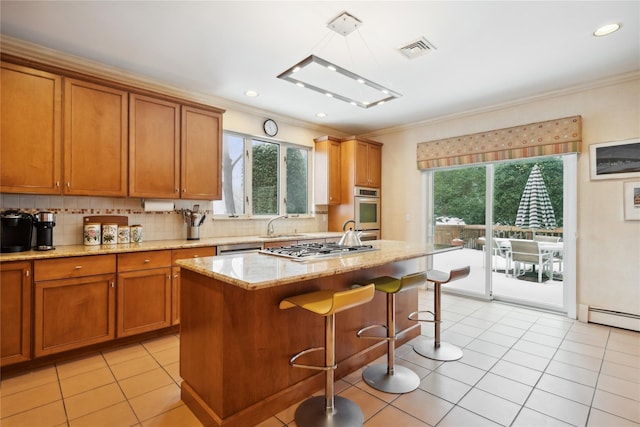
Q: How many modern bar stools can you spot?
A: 3